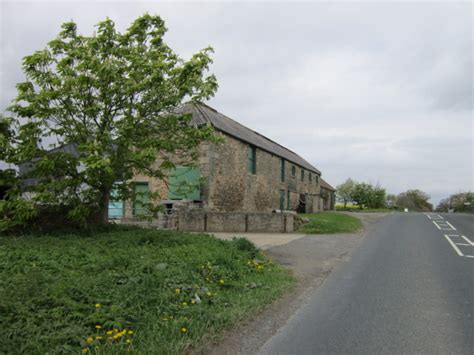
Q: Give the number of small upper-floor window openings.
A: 4